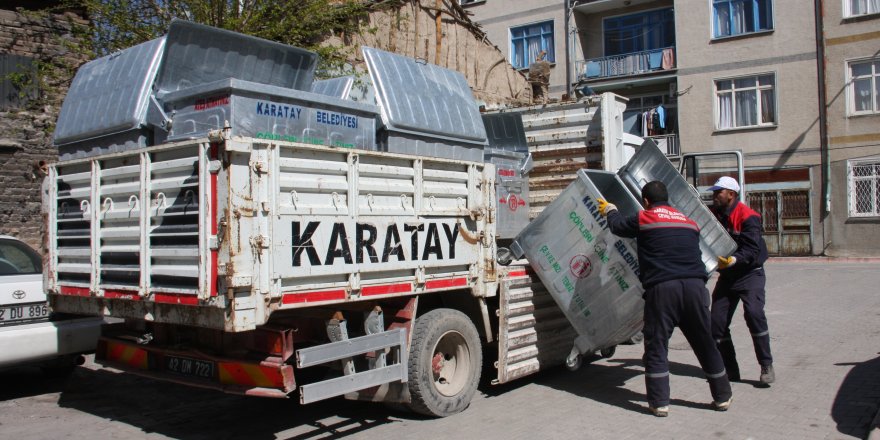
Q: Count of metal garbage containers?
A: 6